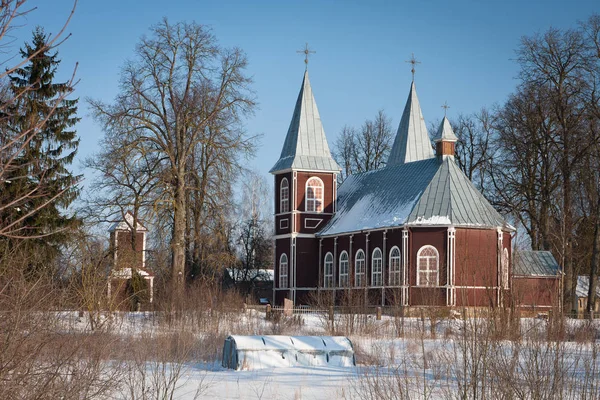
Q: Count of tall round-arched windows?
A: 10